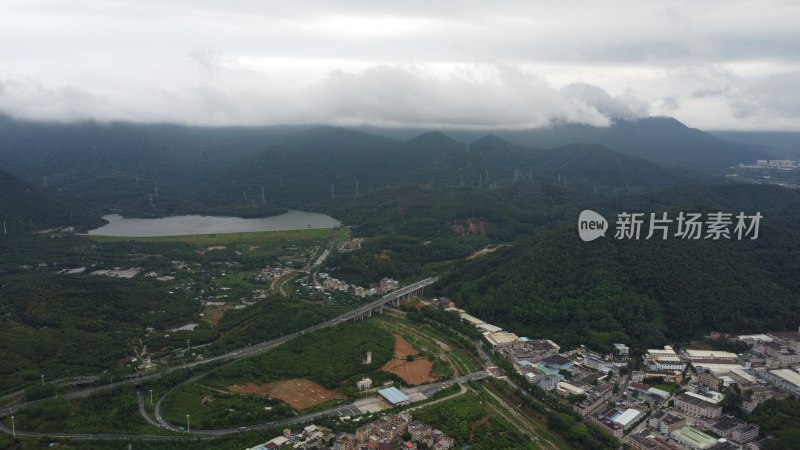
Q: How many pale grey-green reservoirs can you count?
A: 1